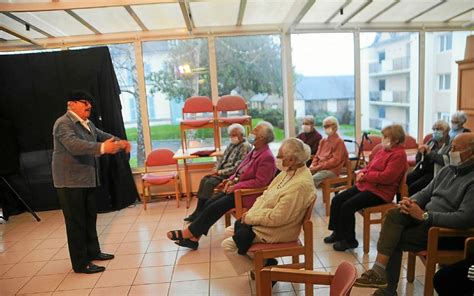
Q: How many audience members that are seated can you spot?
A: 9